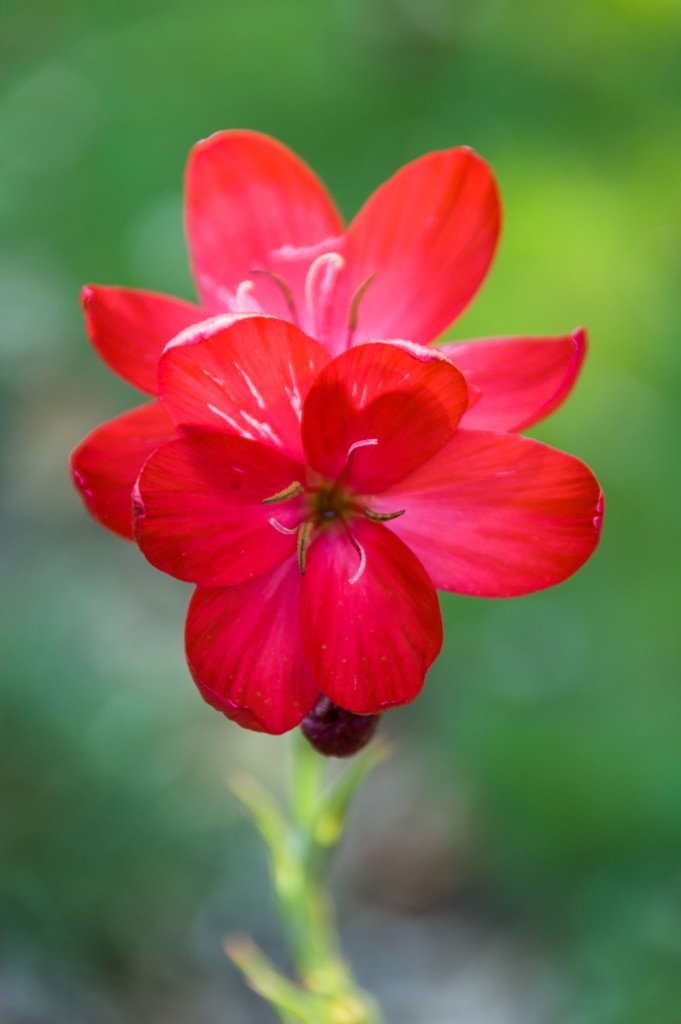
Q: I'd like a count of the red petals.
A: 11